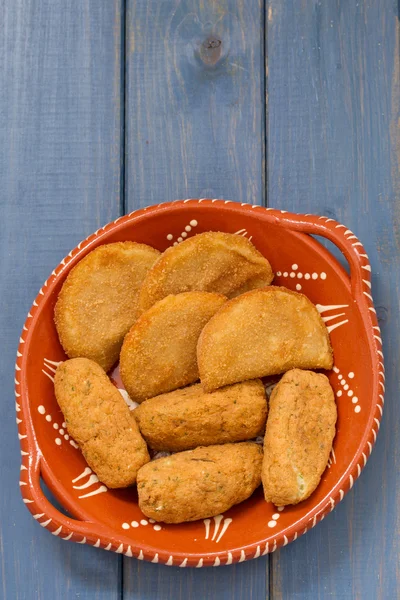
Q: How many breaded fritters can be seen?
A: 8